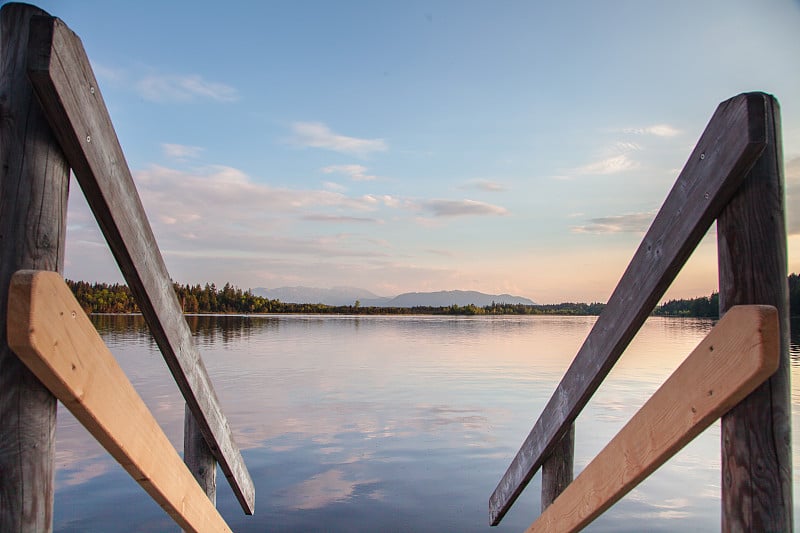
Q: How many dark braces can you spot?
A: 2